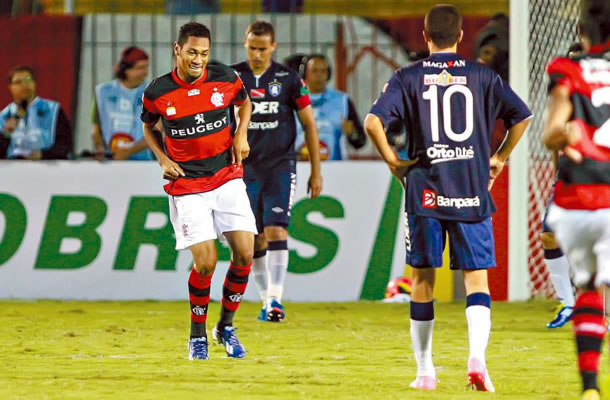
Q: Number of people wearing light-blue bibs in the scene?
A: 3